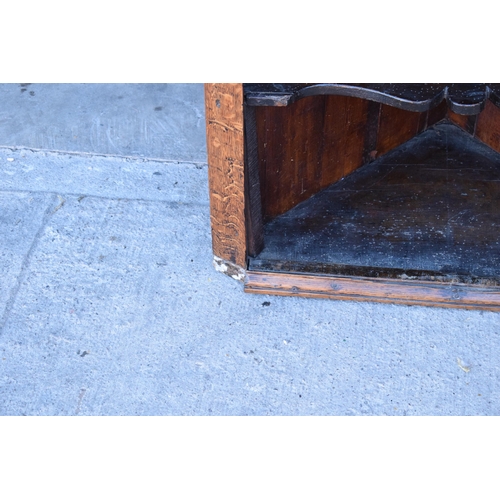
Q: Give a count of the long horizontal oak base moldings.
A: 1